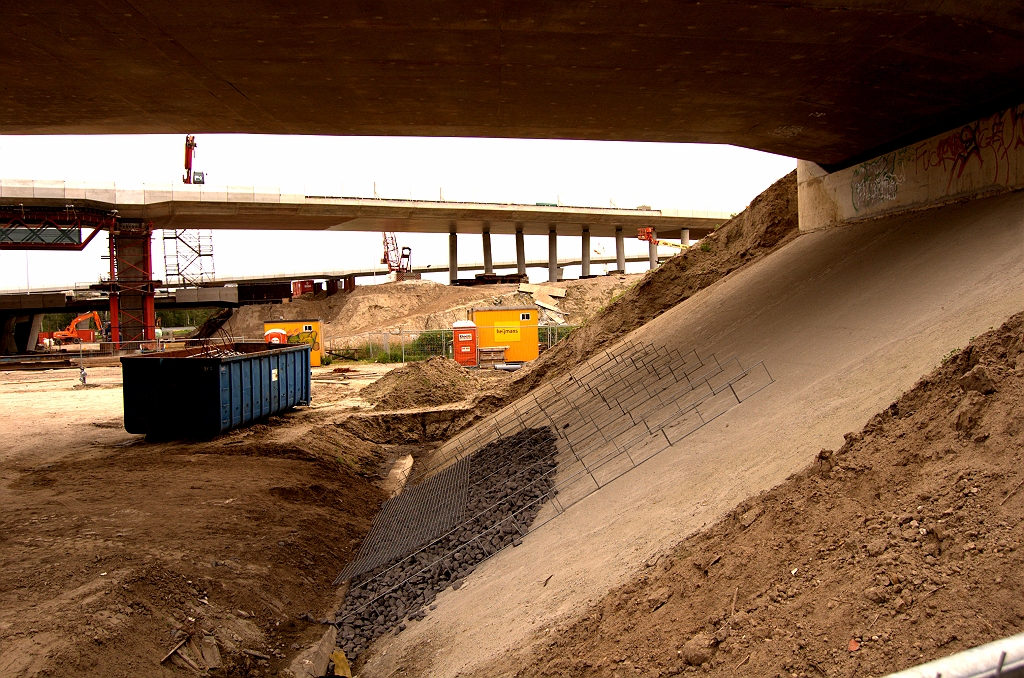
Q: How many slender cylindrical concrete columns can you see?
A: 8